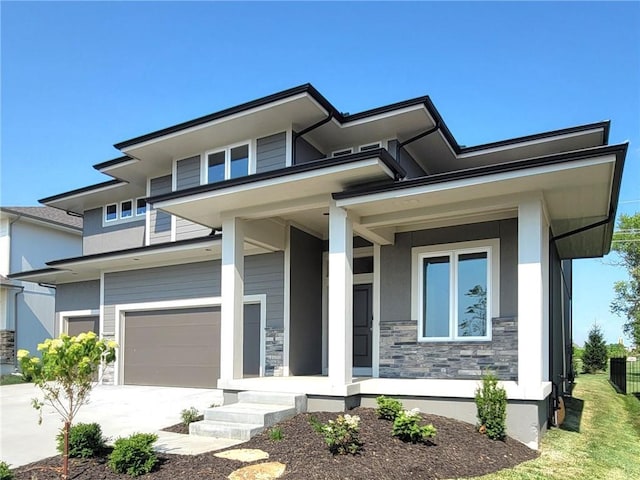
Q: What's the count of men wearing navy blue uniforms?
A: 0